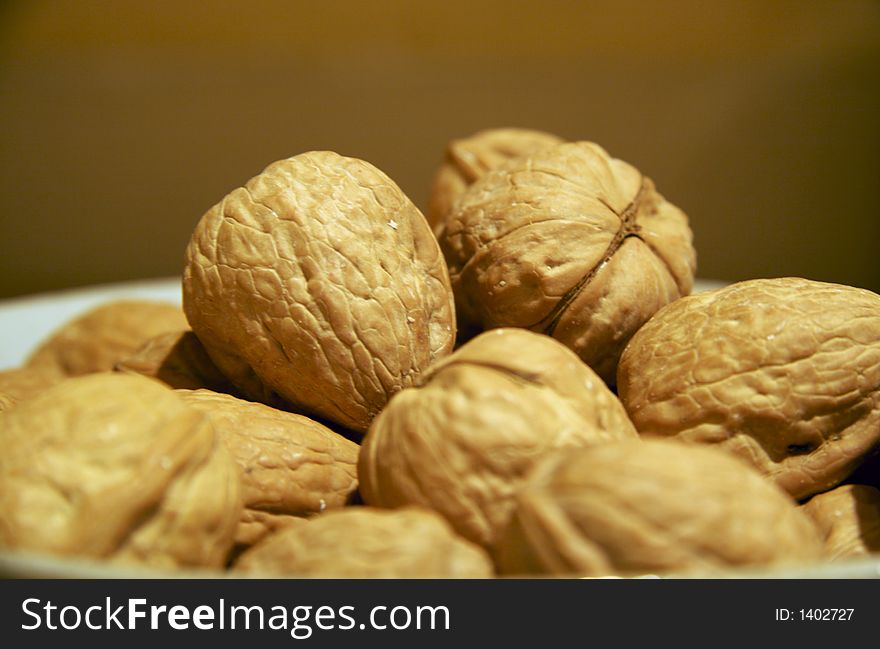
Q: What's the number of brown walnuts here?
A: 13